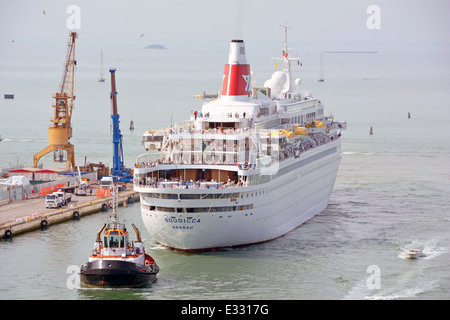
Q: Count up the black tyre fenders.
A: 5